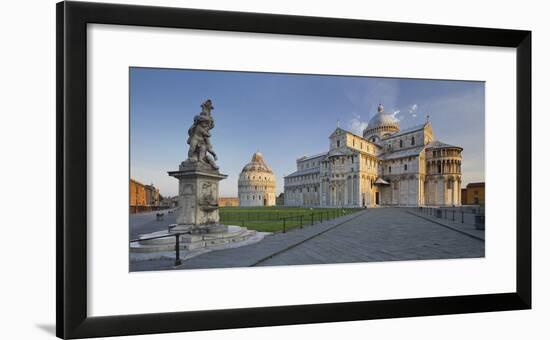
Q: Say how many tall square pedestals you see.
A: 1